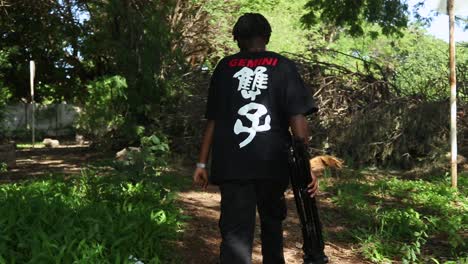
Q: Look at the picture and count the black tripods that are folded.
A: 1